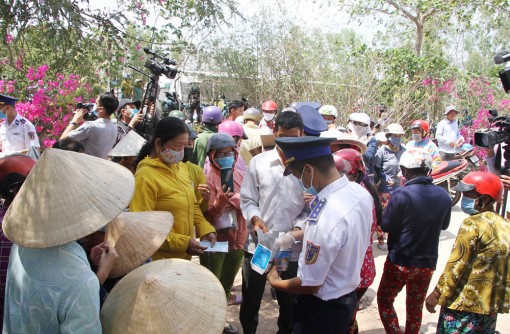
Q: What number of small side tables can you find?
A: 0